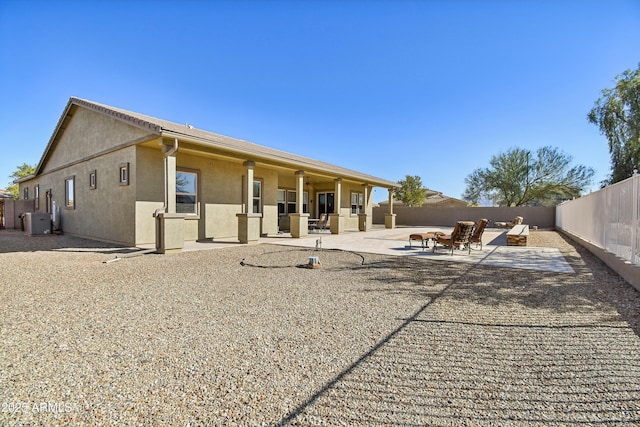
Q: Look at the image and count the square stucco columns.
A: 6